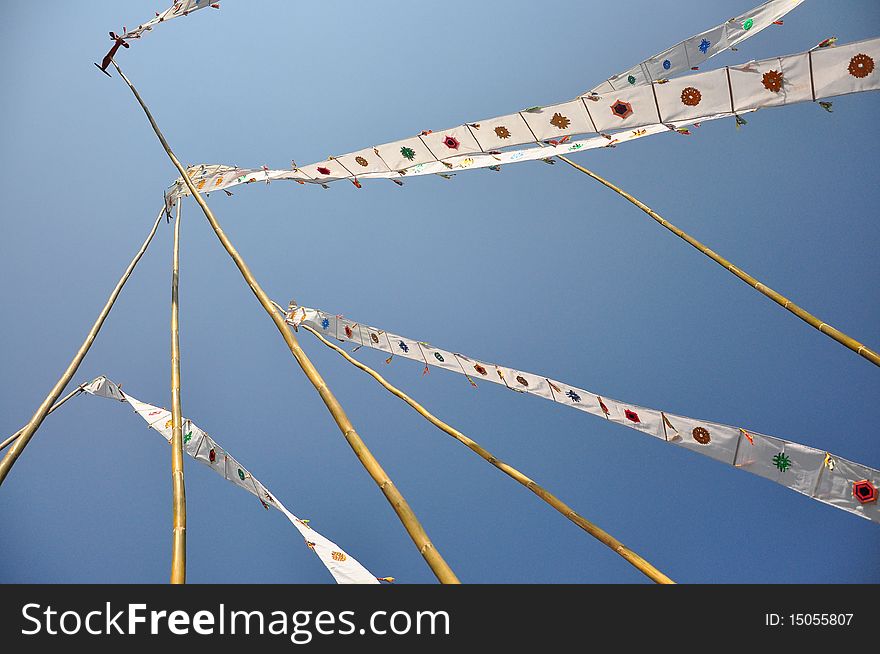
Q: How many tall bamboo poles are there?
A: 6